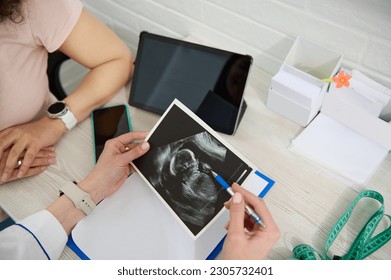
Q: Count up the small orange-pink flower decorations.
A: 1